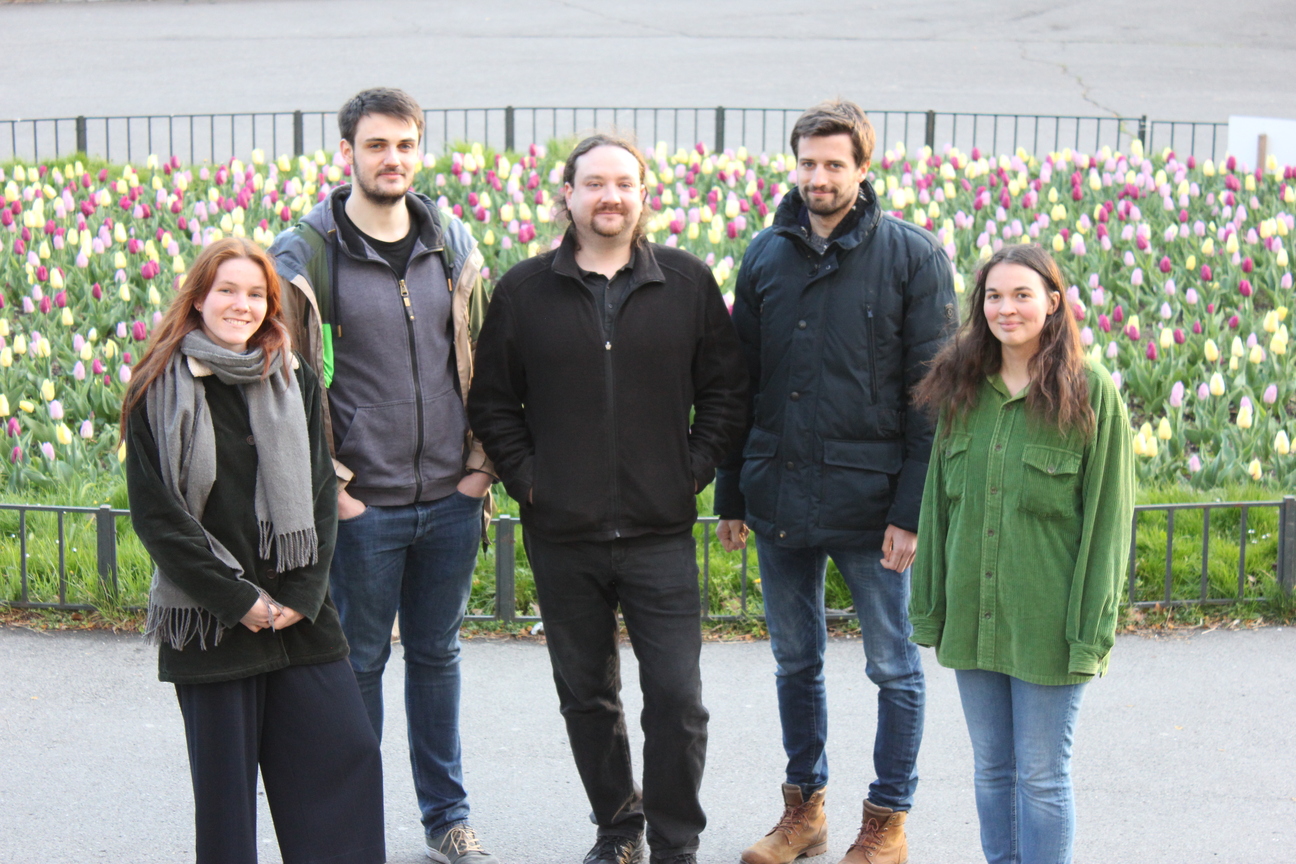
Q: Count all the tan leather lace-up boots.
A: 2